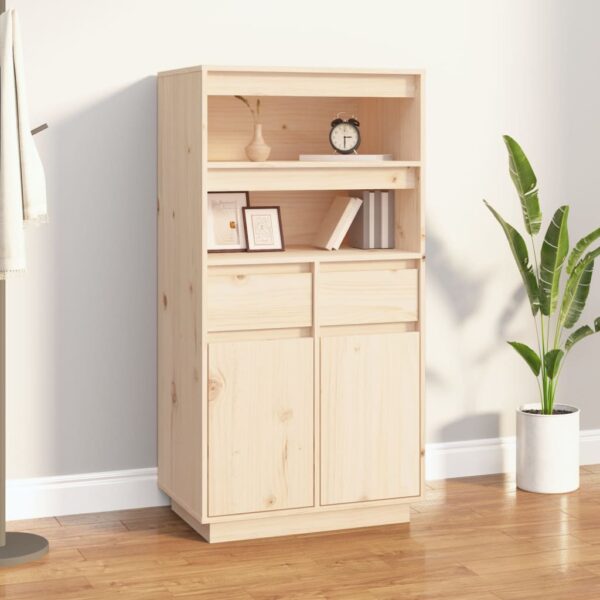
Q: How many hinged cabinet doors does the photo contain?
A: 2